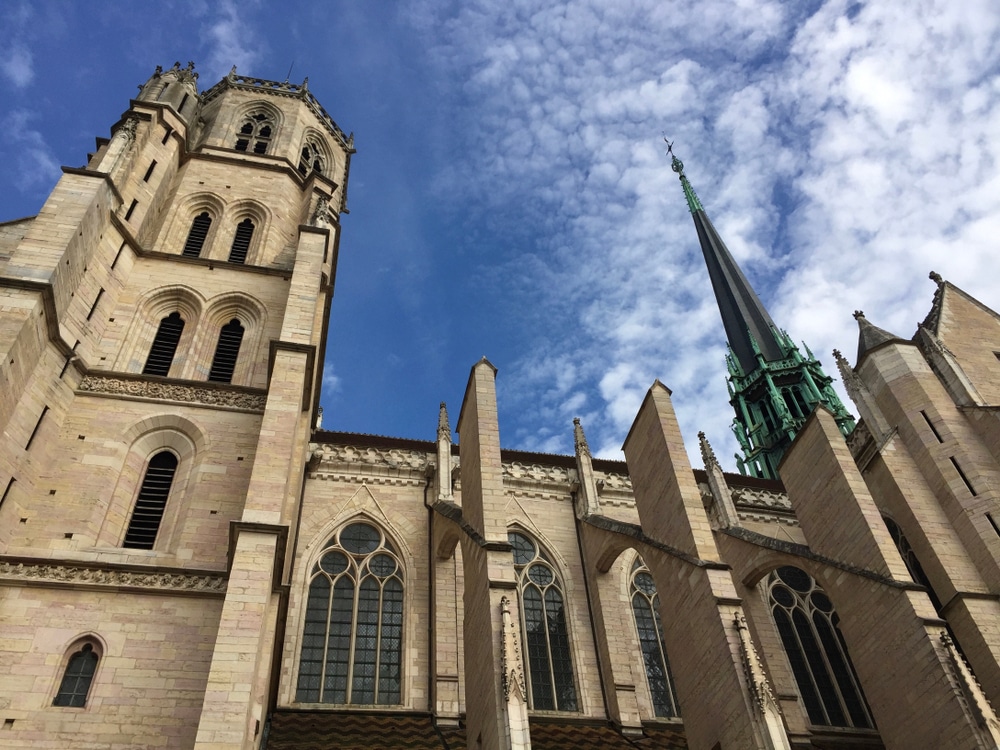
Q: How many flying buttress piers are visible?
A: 3